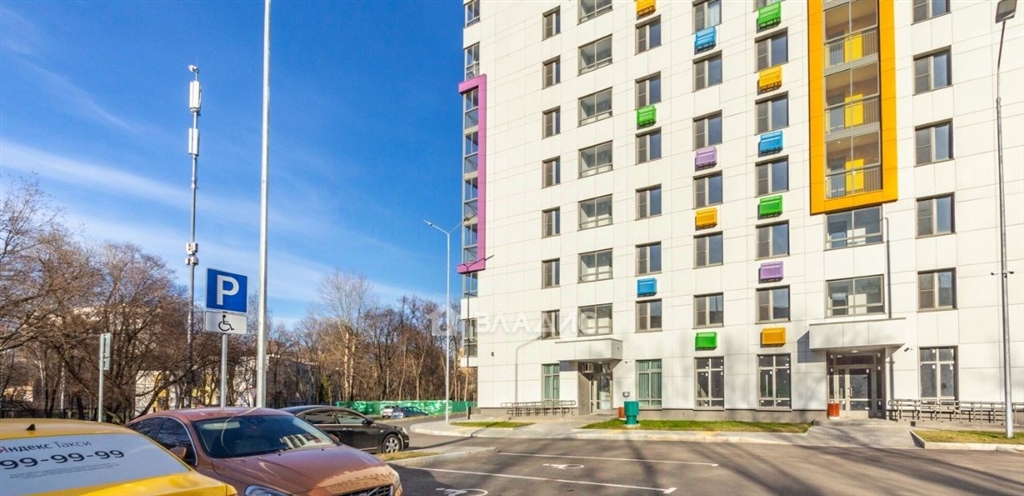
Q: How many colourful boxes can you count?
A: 13